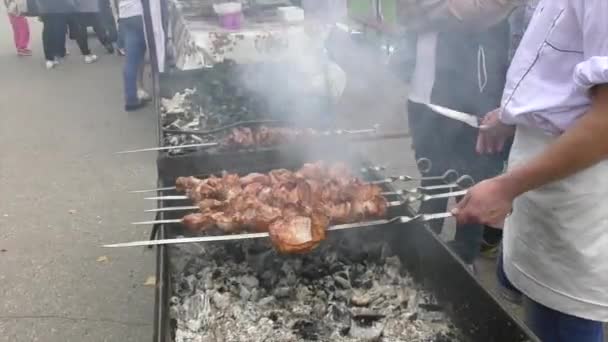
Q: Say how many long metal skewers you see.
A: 6